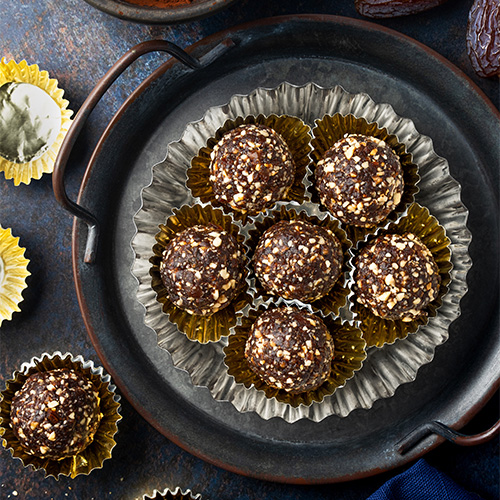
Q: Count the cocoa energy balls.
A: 7